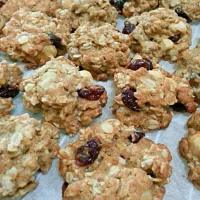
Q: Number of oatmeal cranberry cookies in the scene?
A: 14